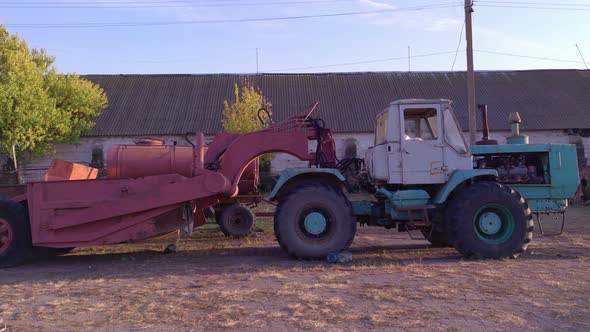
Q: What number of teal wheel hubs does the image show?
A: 2